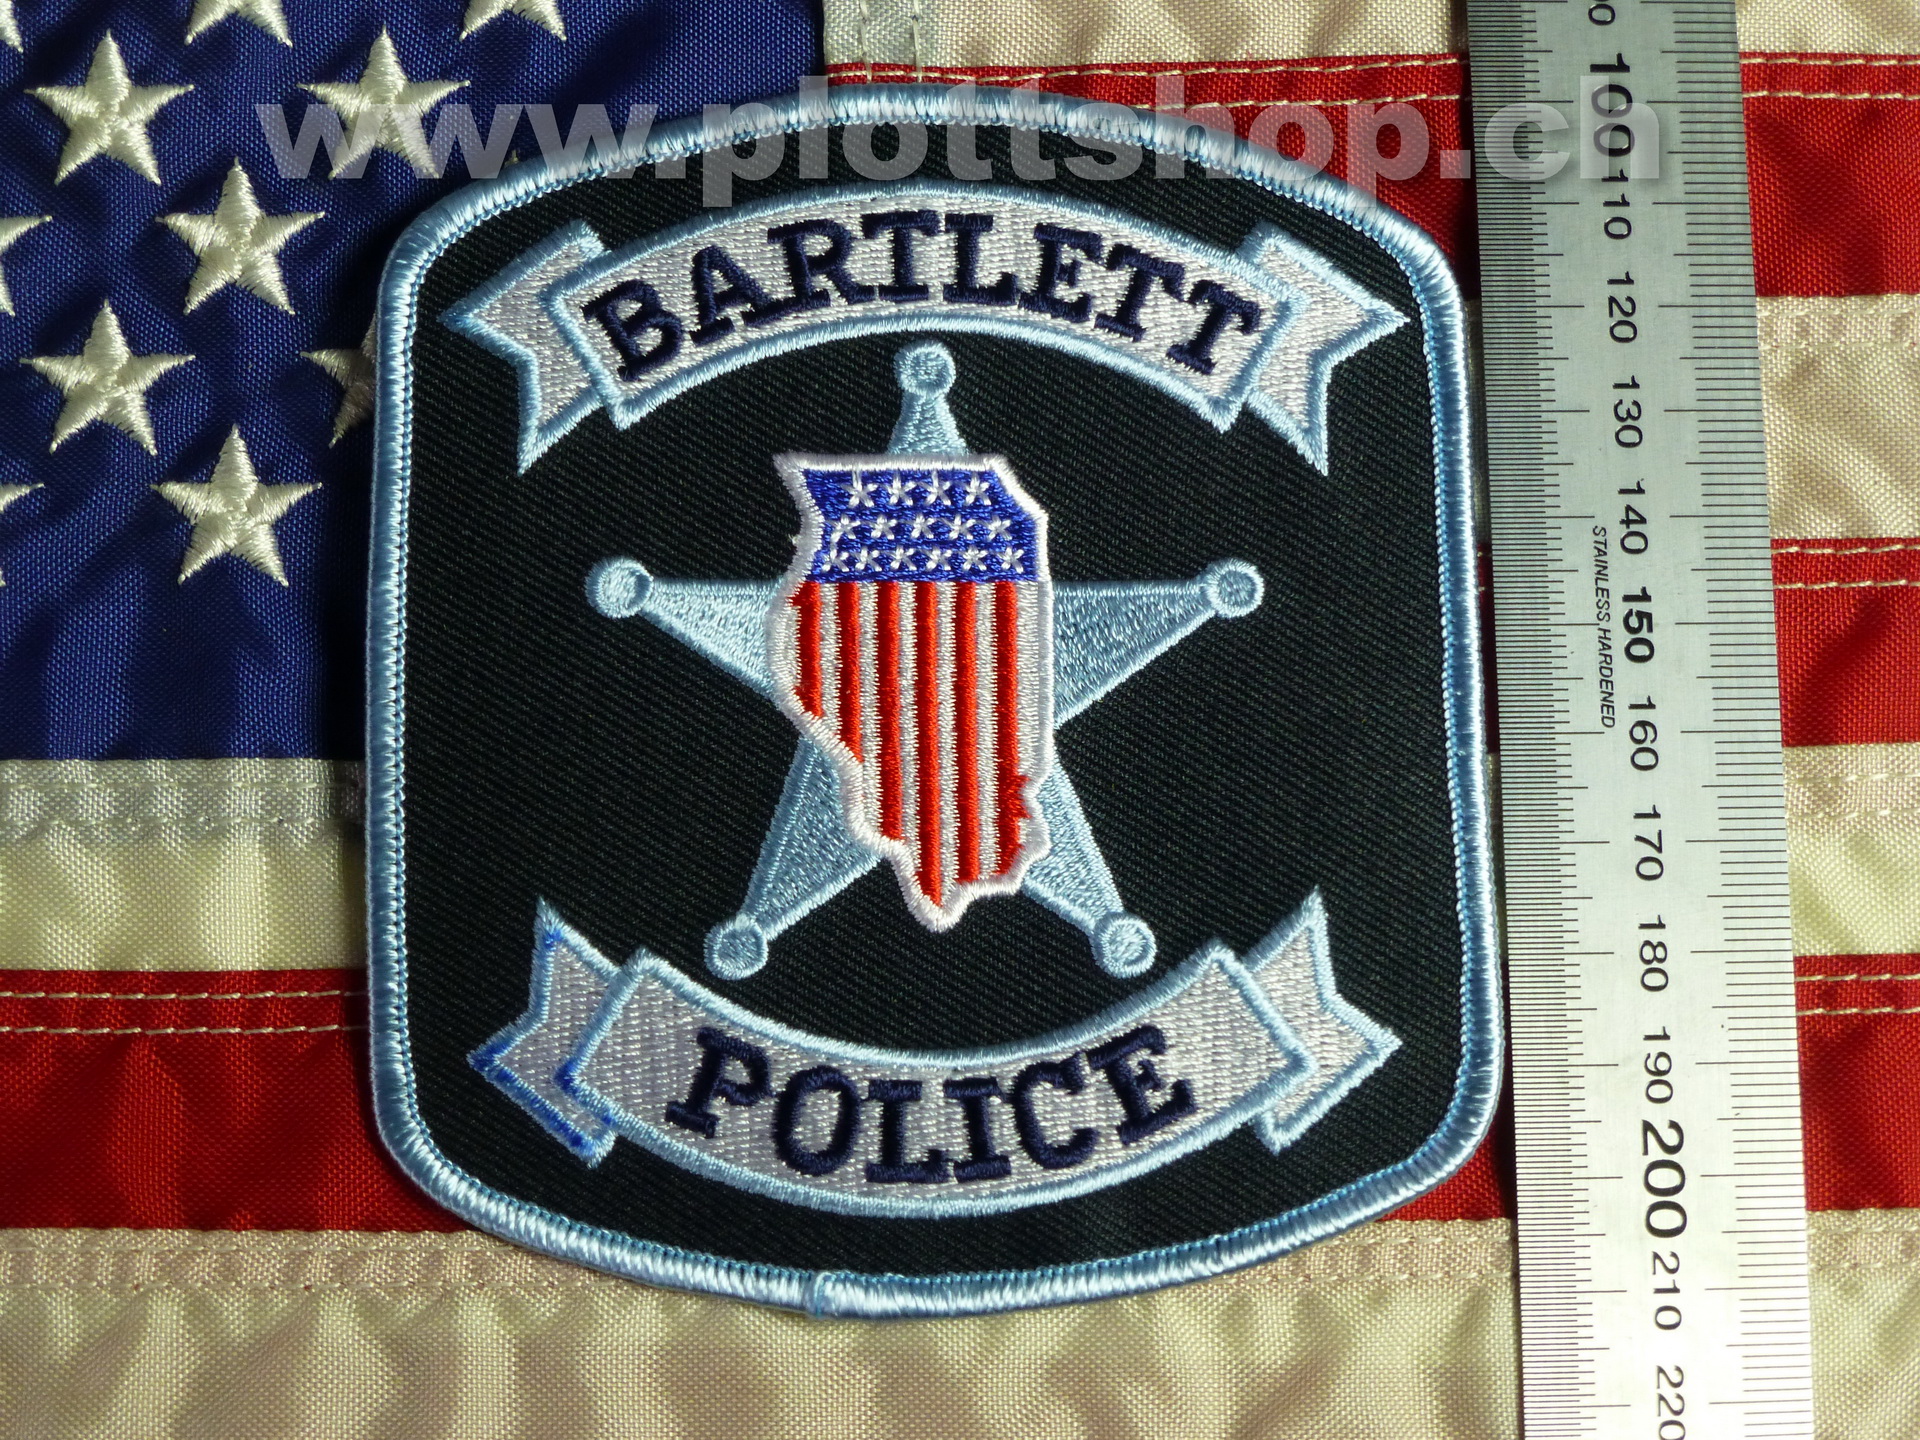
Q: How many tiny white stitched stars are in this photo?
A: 15